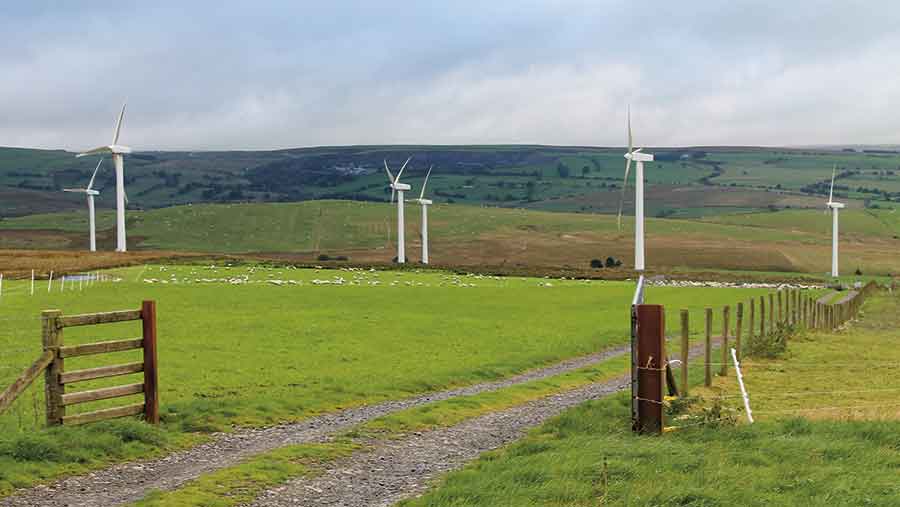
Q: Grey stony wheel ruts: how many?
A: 2